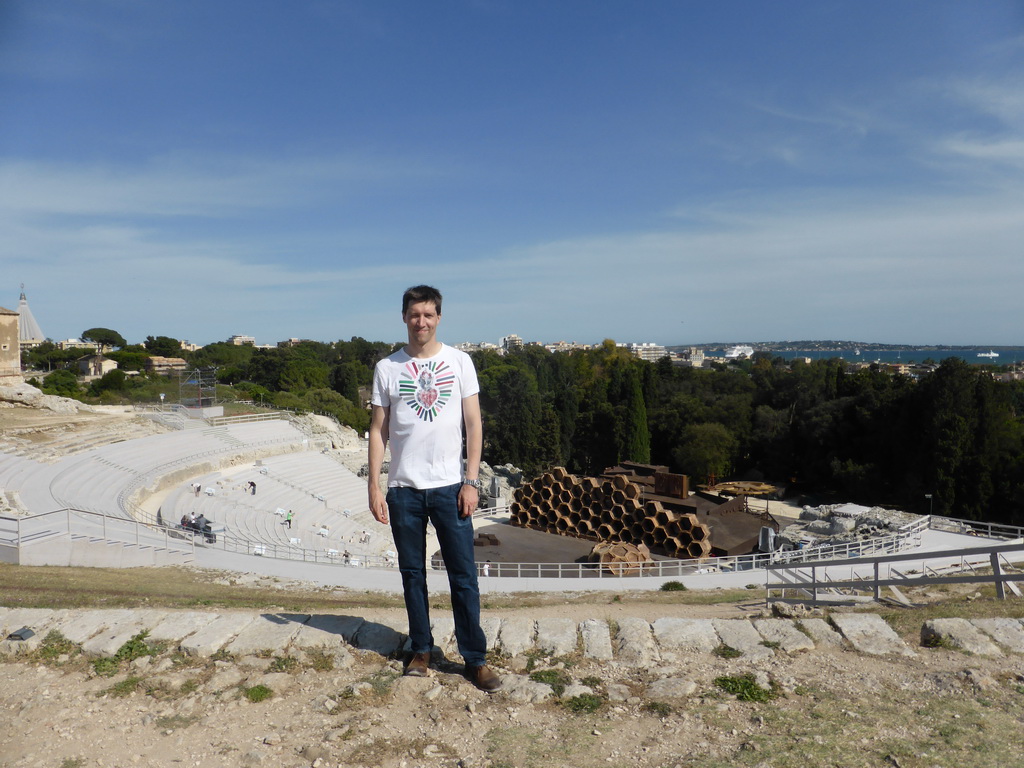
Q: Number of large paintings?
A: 0